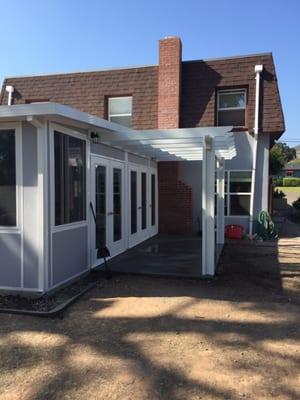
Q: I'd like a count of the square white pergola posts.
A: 2